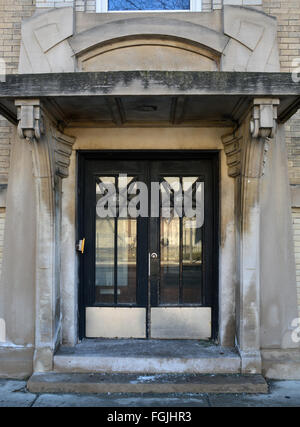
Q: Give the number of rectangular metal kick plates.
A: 2